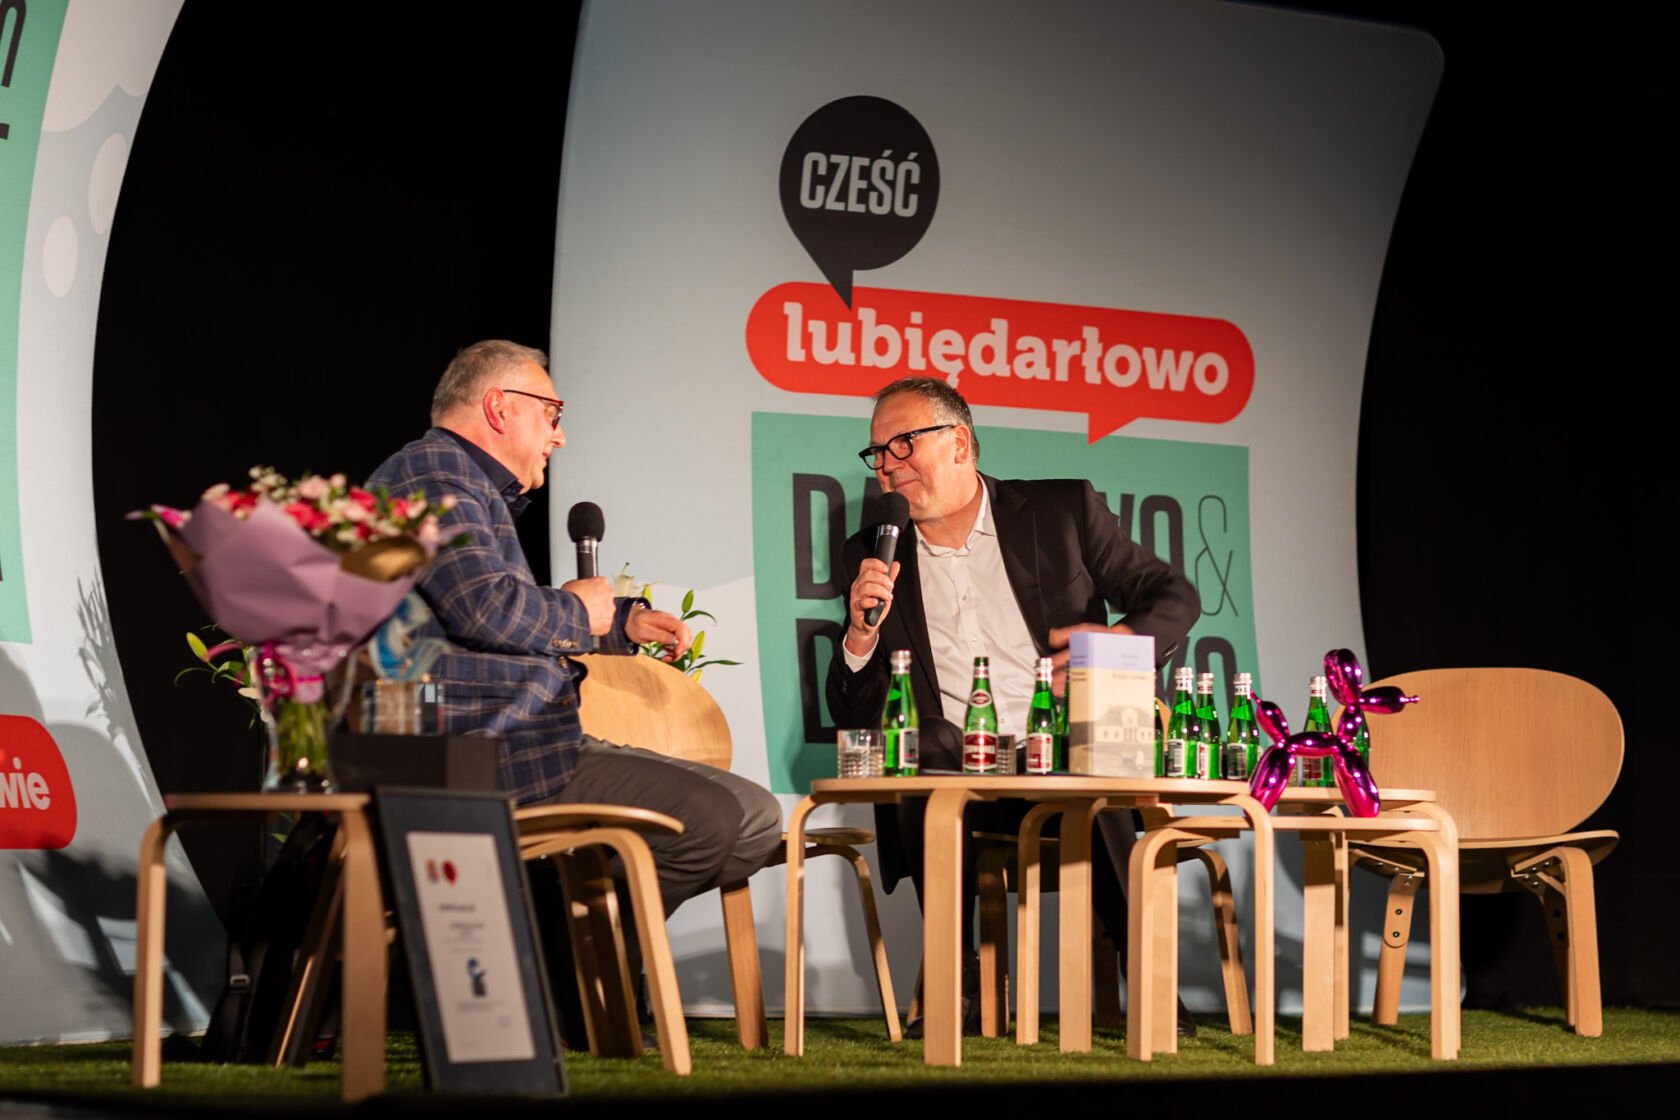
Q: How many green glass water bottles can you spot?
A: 10